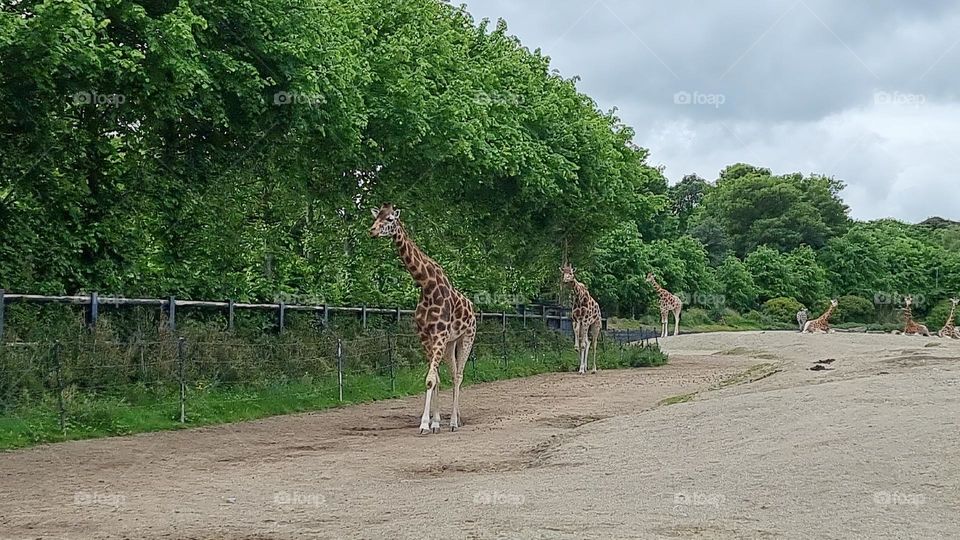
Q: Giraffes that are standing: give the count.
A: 3